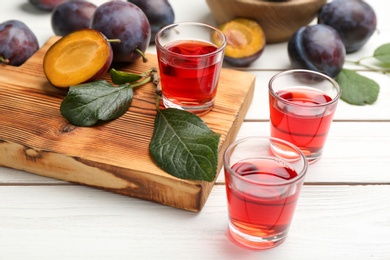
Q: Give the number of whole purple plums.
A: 7